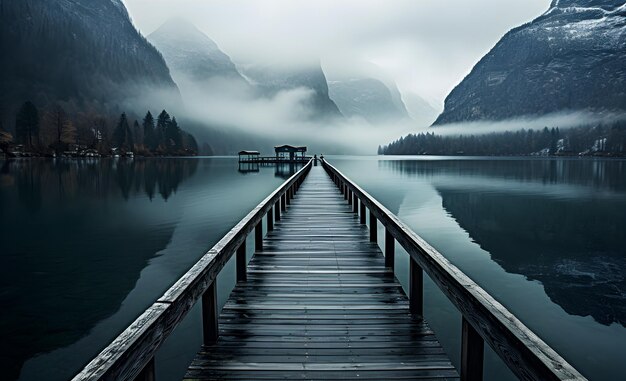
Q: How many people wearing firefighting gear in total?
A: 0